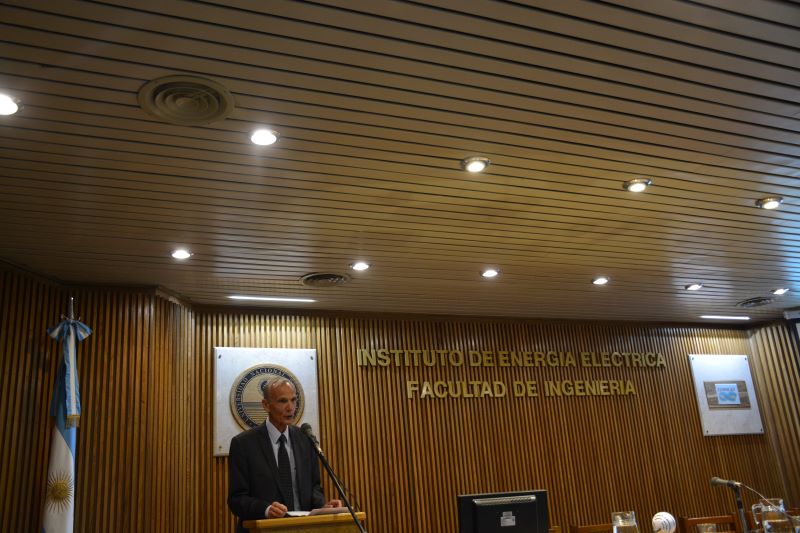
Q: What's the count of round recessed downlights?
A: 11